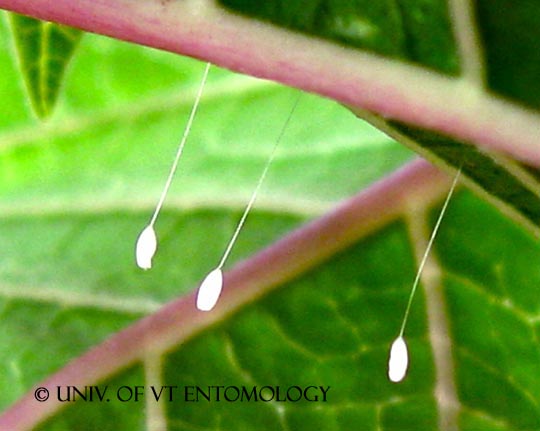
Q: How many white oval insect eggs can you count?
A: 3